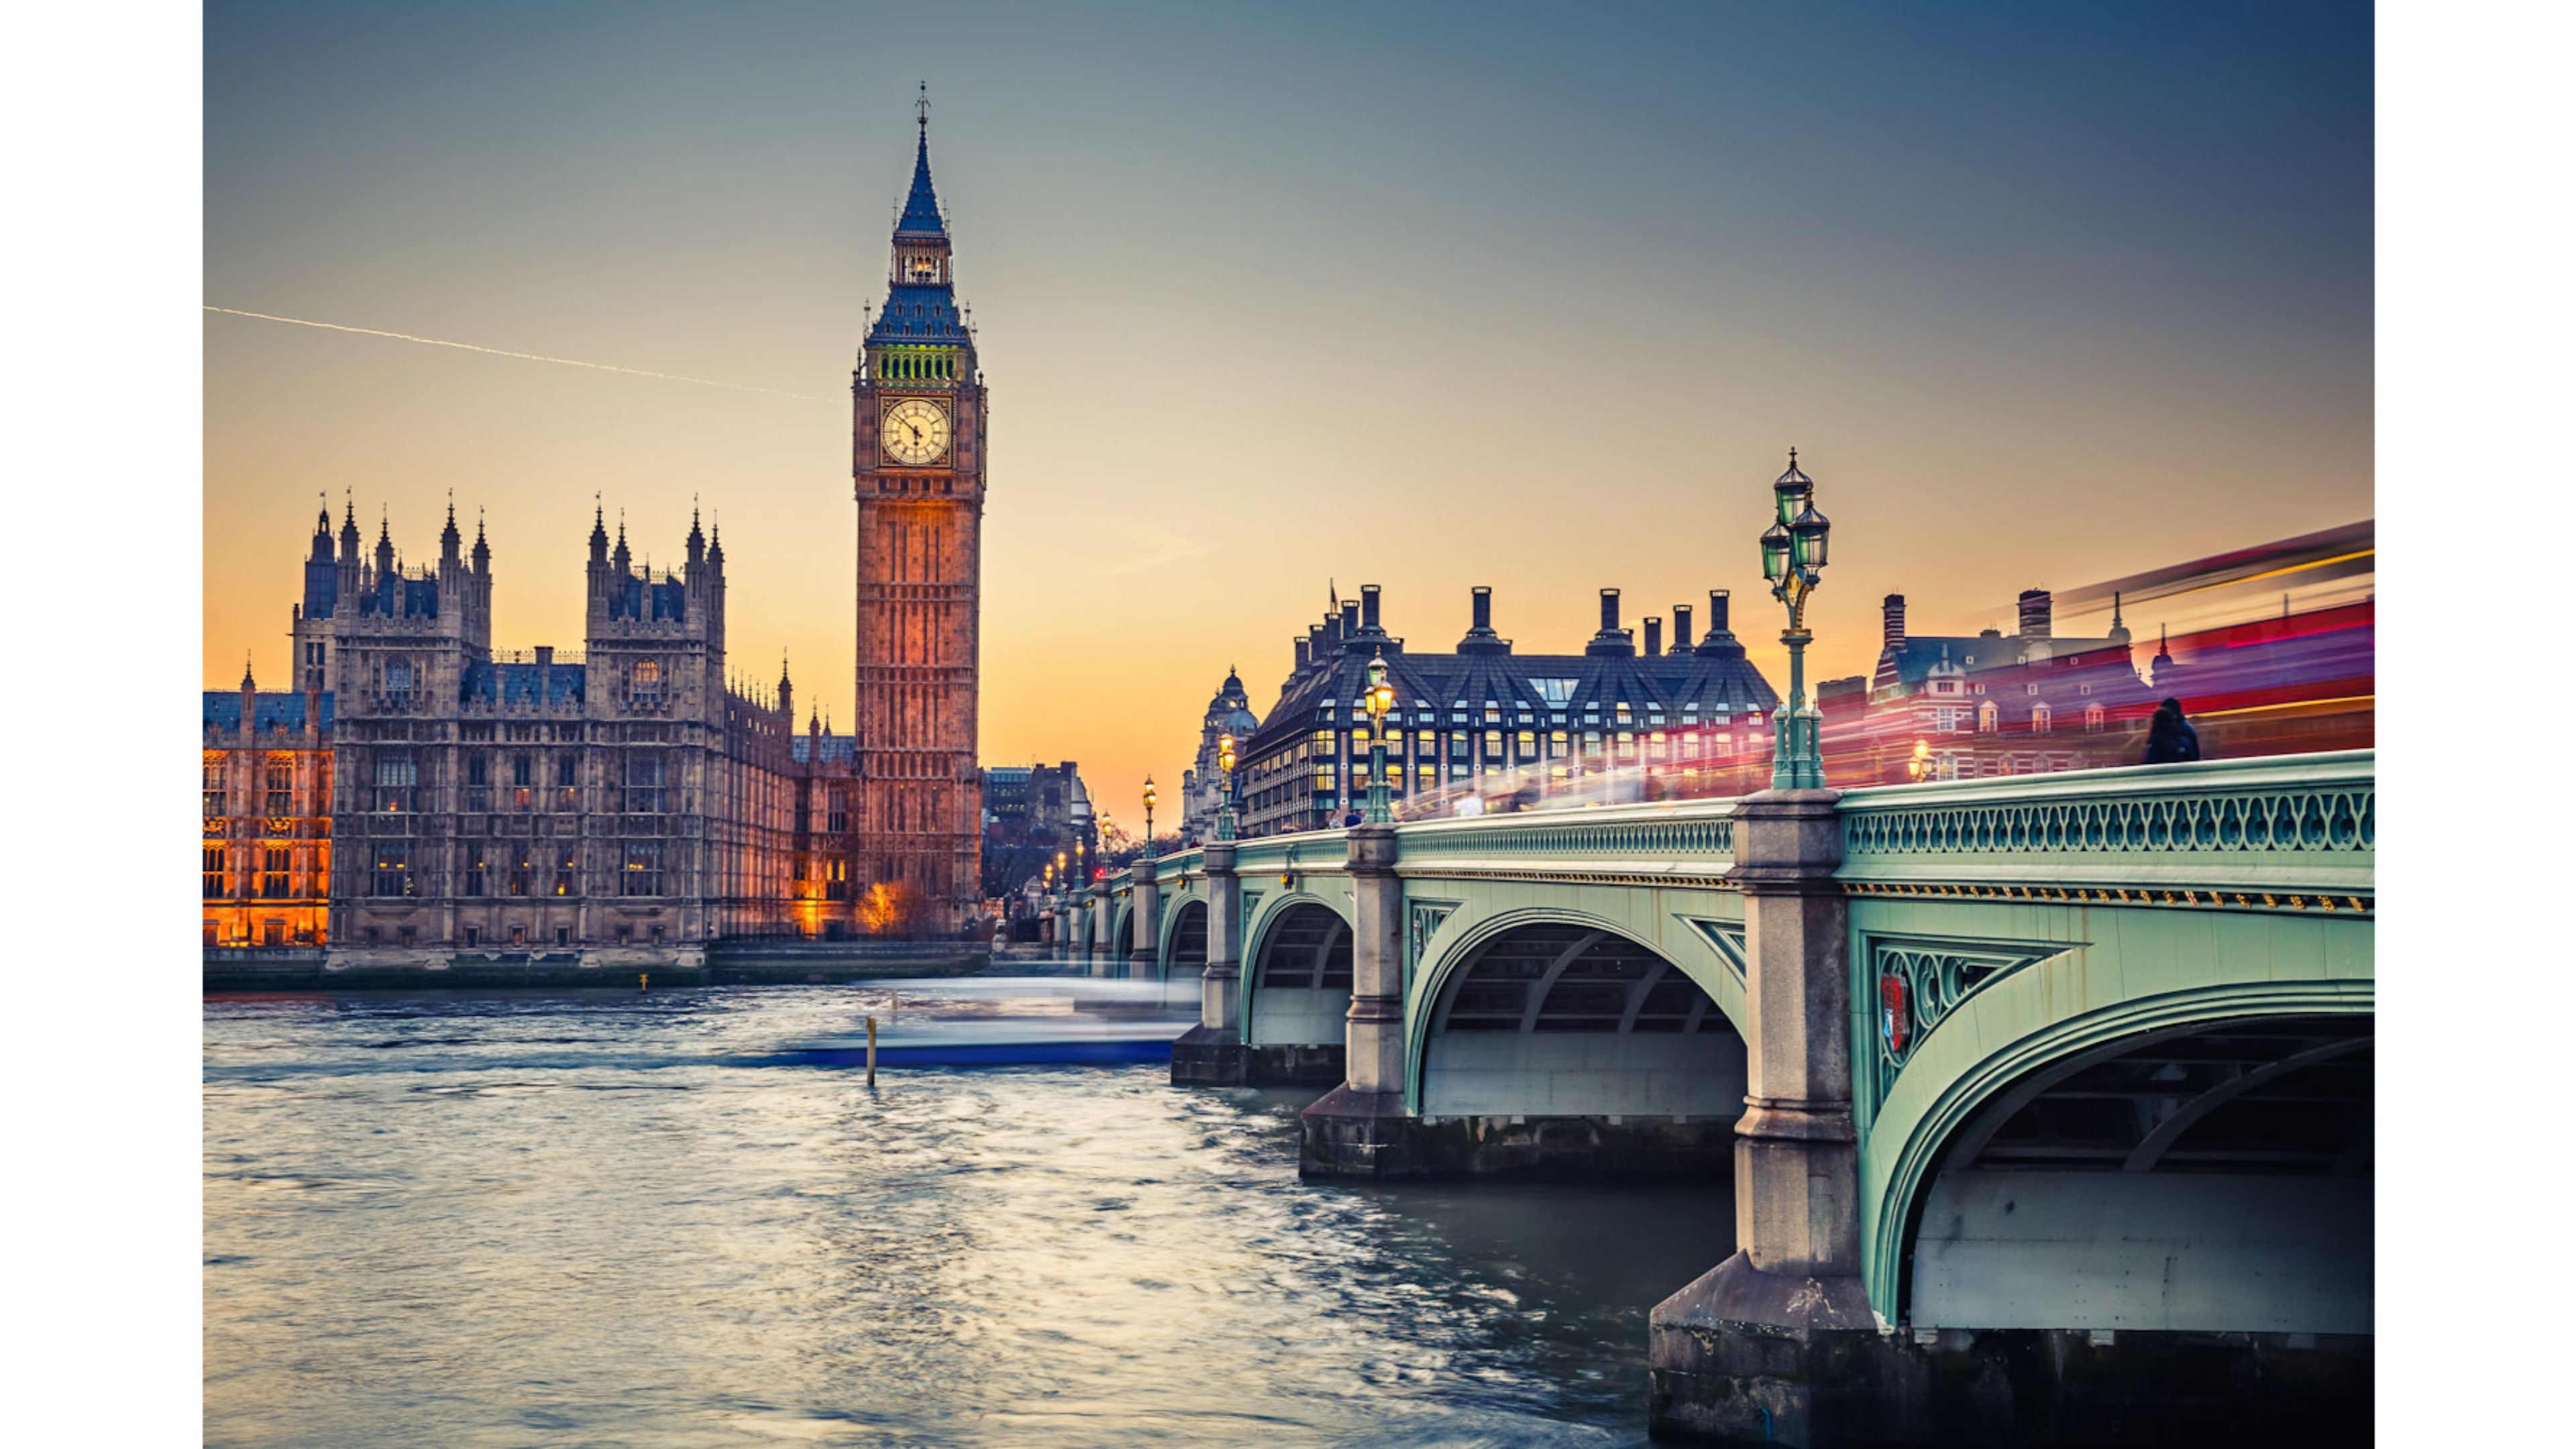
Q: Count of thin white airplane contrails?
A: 1